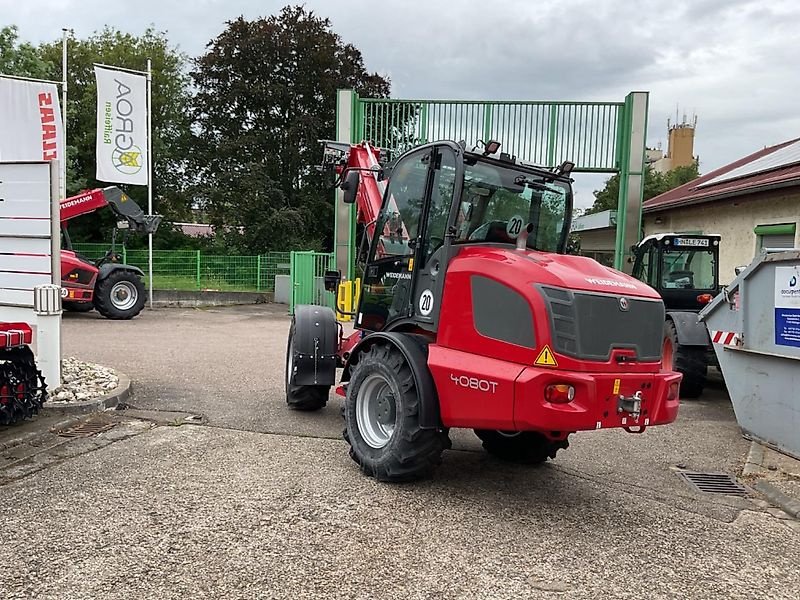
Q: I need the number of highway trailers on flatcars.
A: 0